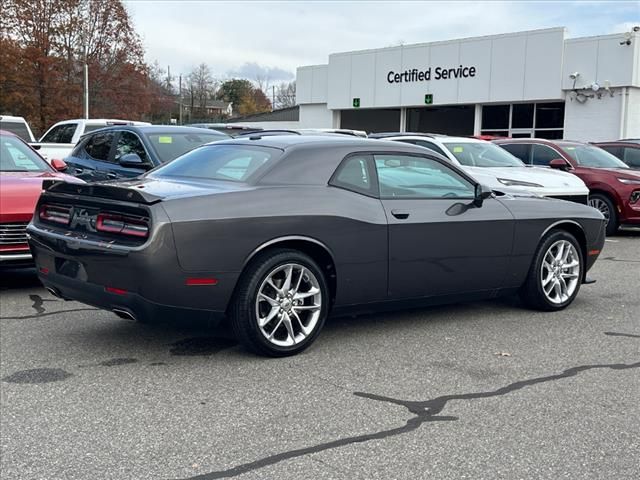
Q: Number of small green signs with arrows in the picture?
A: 2